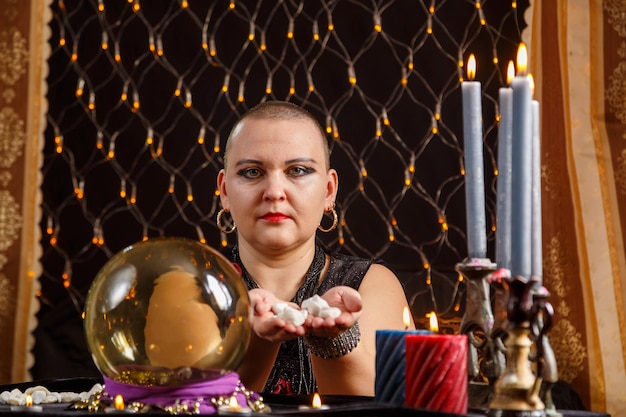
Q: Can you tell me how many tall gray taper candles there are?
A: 4